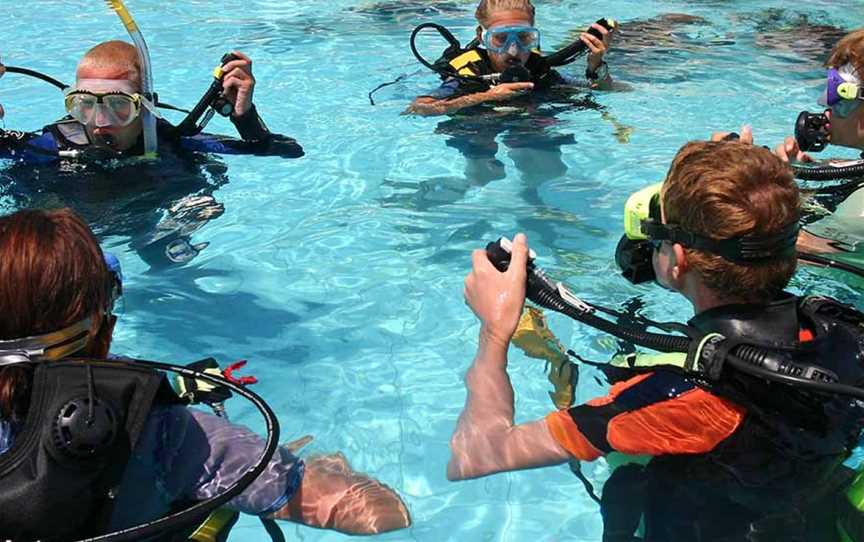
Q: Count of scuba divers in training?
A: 5